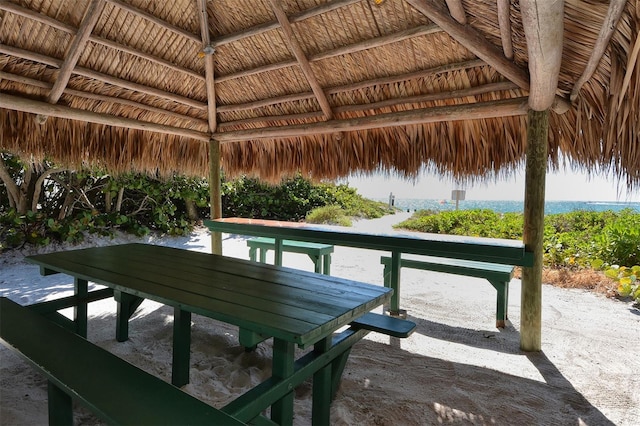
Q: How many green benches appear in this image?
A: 4